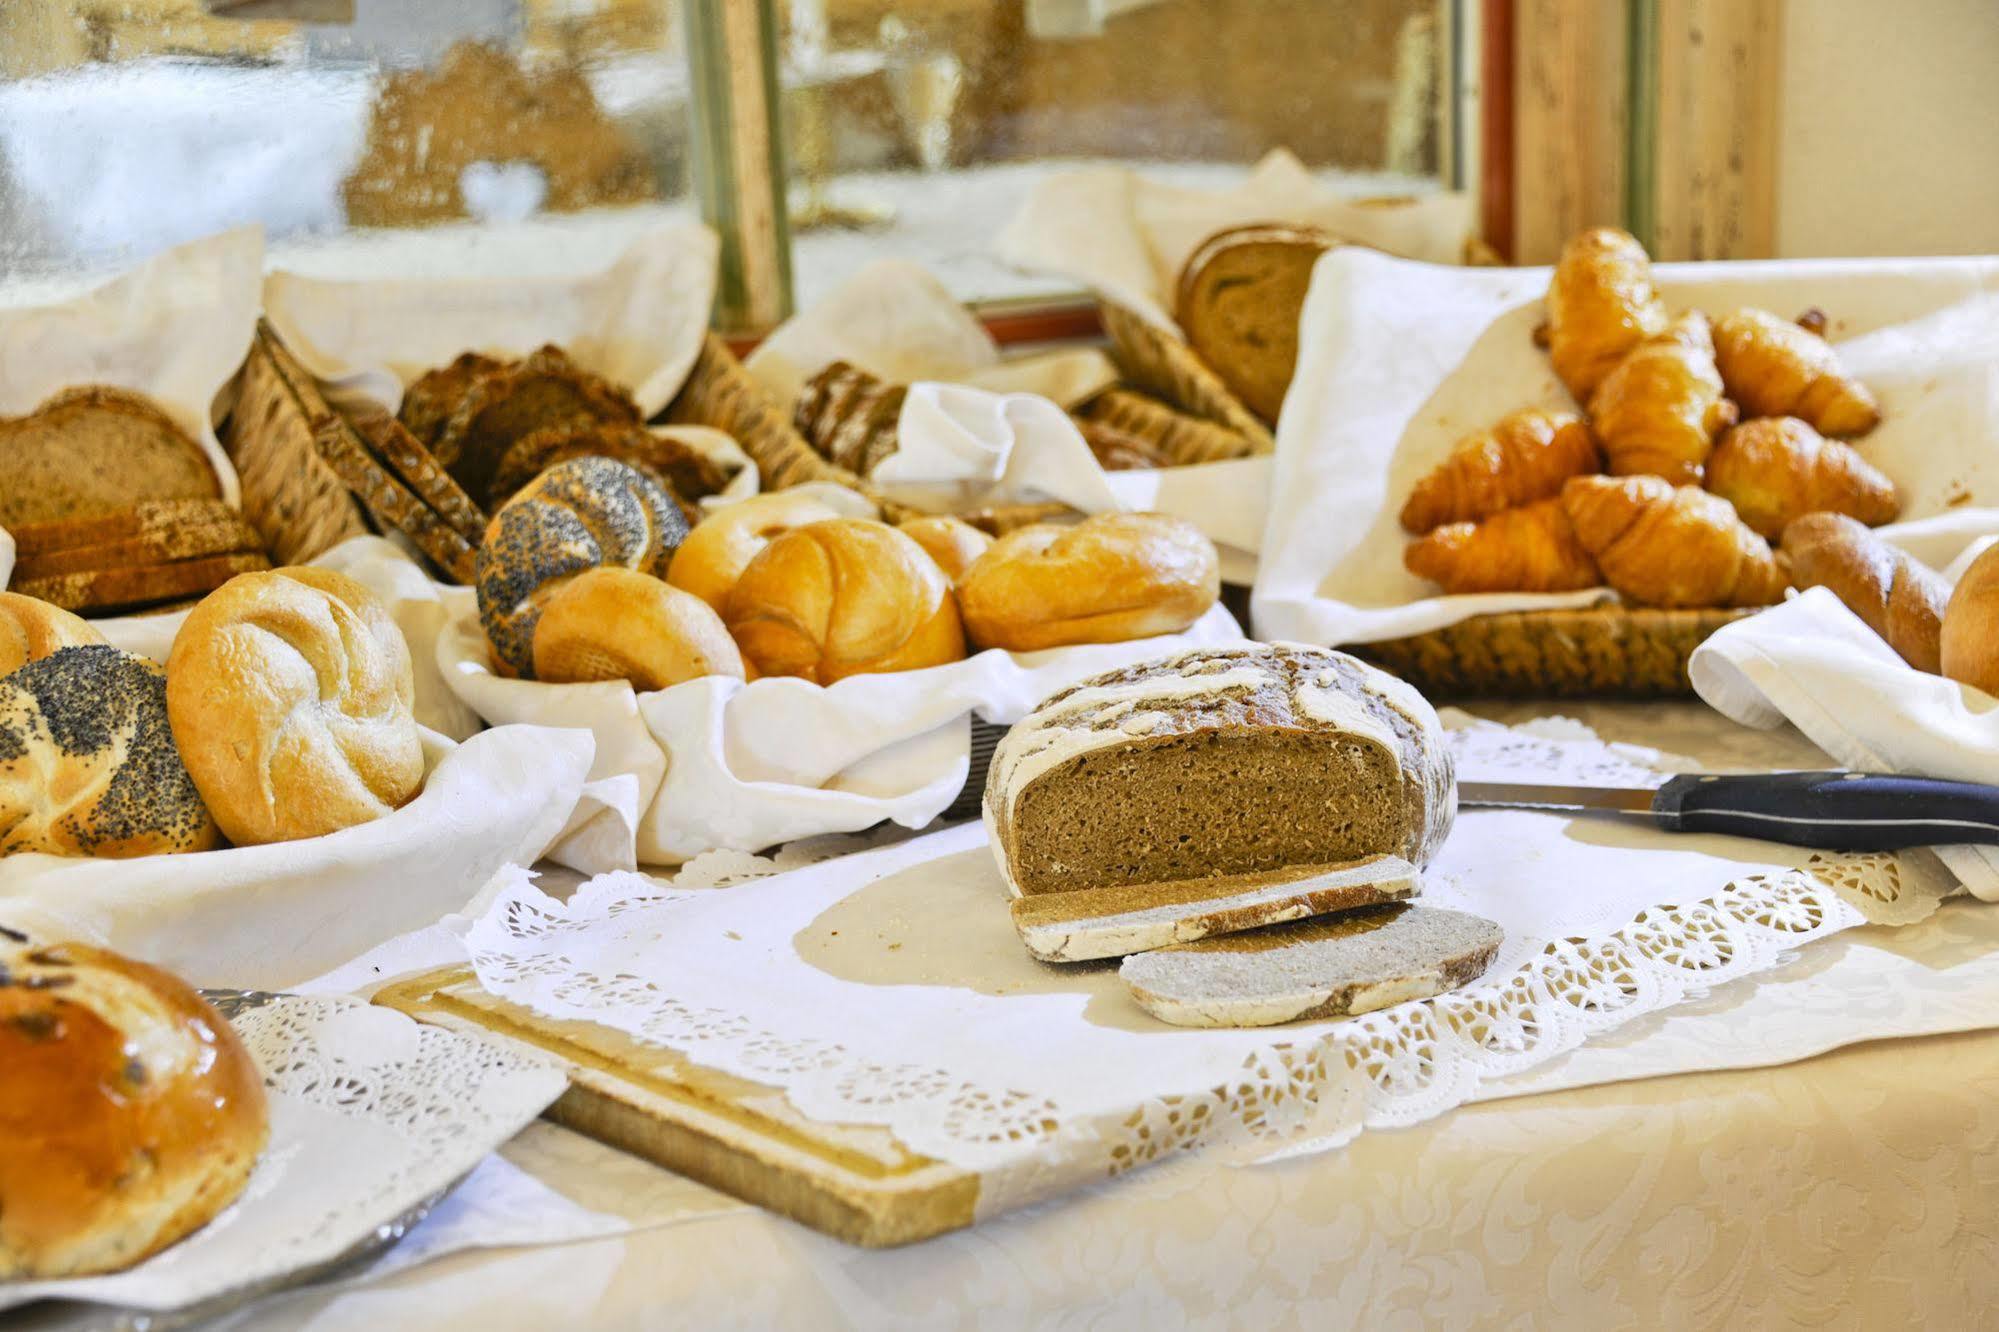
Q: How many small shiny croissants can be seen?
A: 7